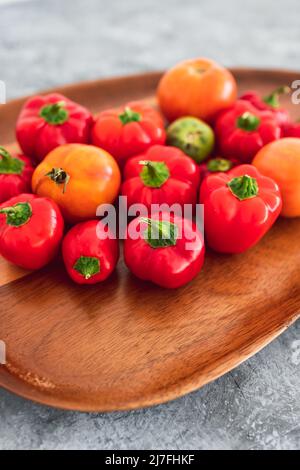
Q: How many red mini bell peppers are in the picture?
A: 12